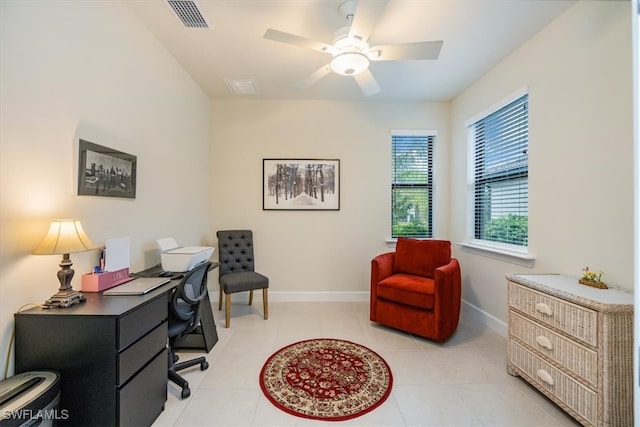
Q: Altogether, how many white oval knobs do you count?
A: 3